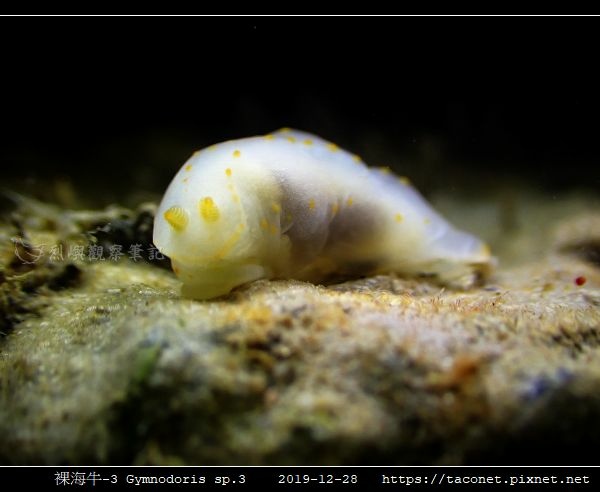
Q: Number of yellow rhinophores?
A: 2